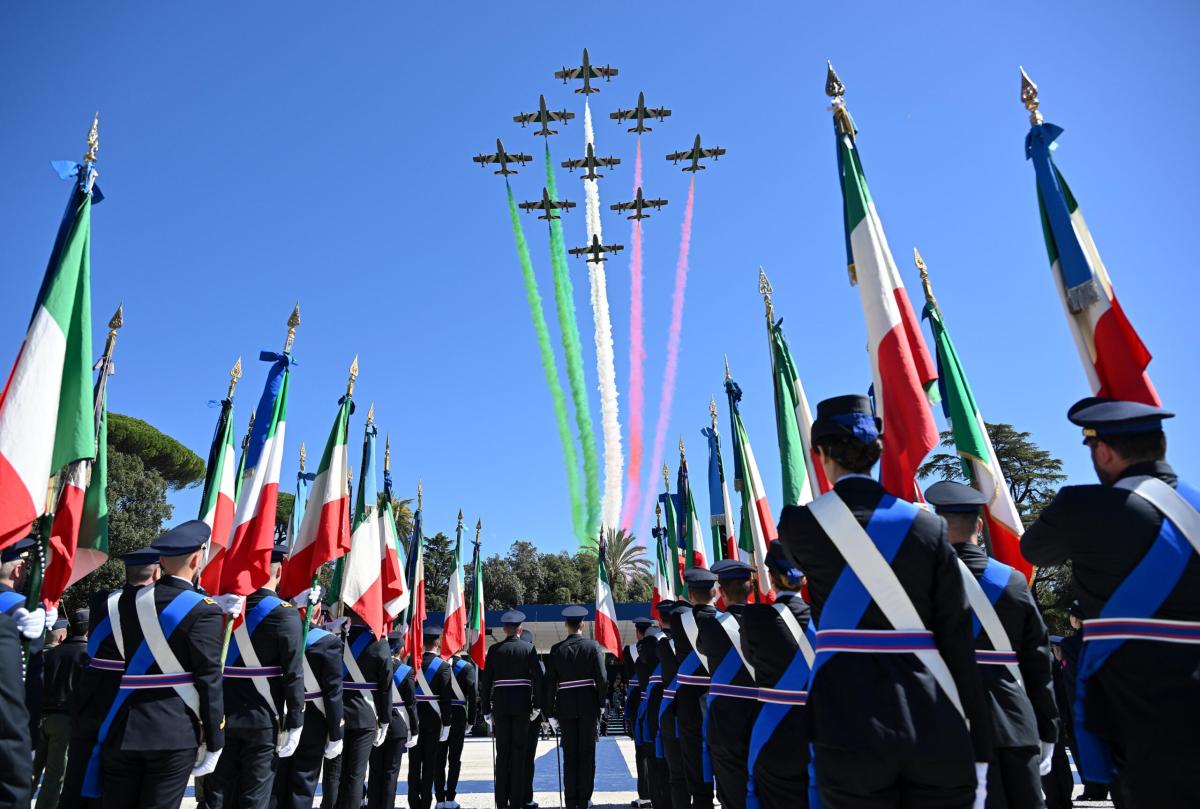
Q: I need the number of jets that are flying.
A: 9